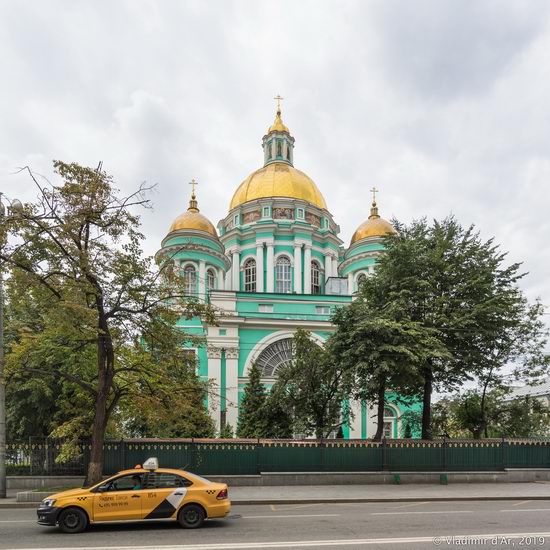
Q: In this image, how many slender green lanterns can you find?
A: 1